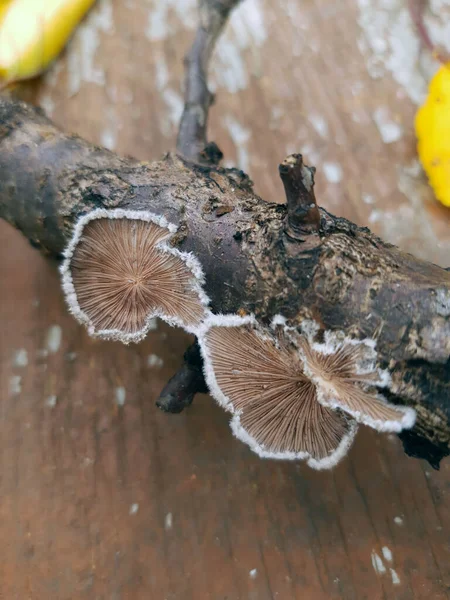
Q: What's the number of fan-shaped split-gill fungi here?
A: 3